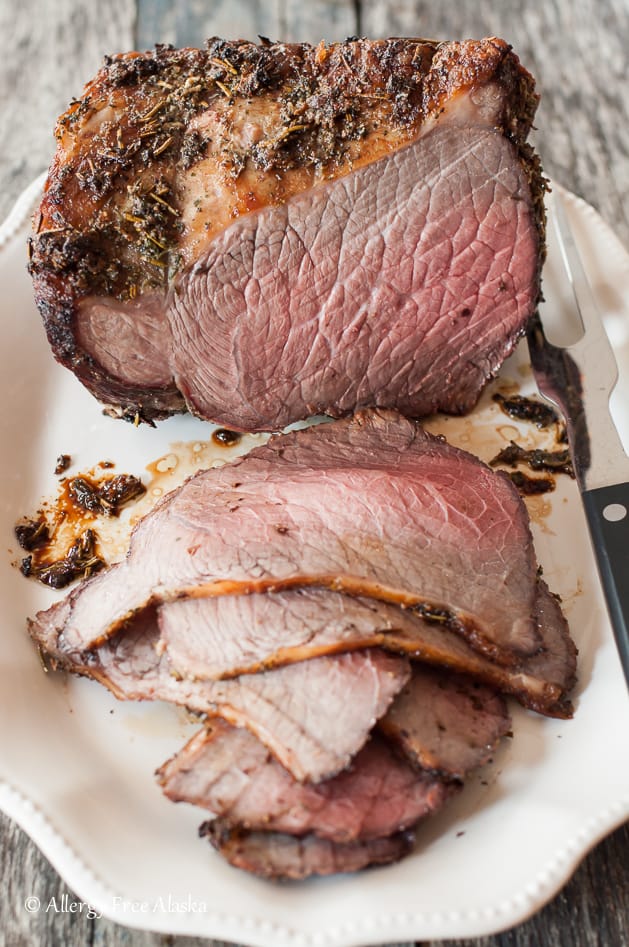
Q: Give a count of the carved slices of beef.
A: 6